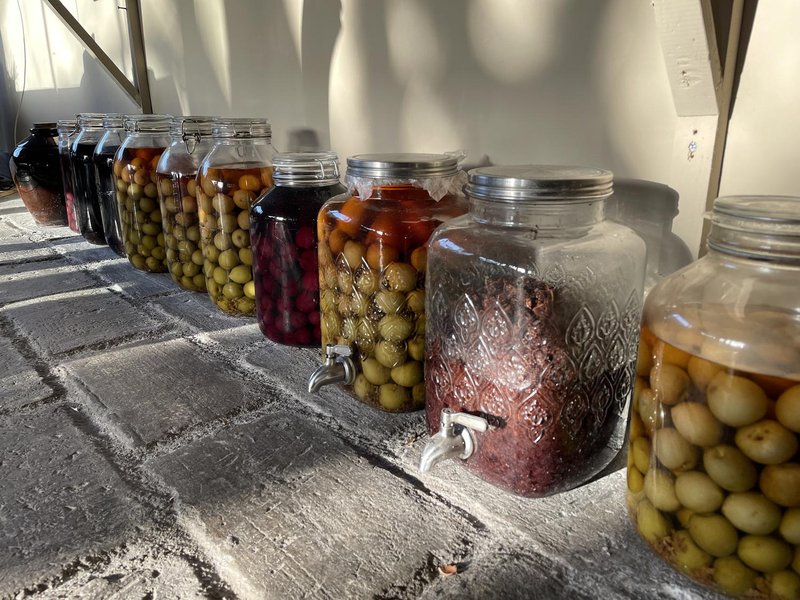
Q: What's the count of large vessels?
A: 11